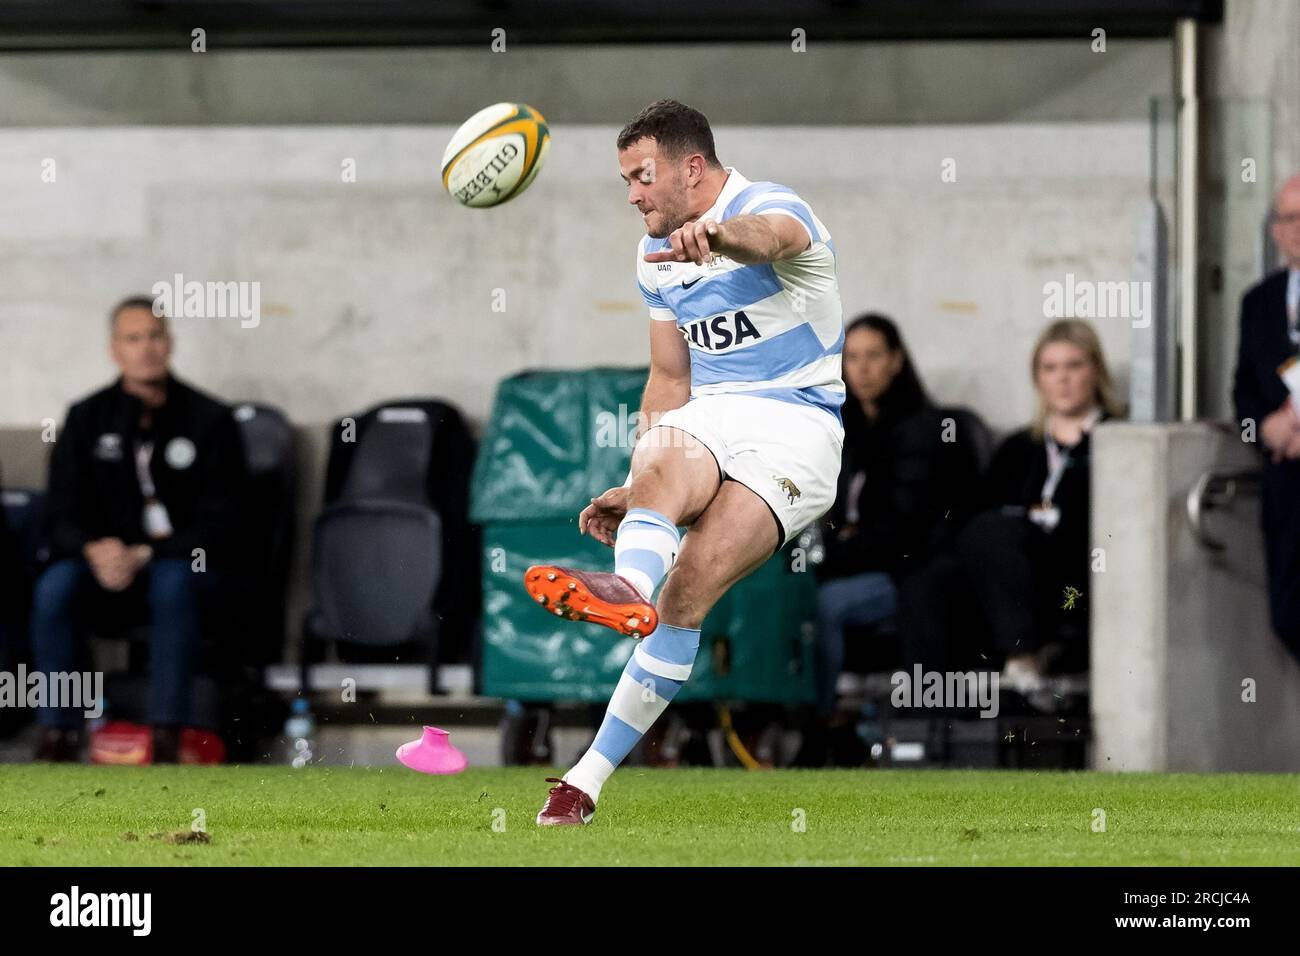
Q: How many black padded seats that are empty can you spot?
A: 1